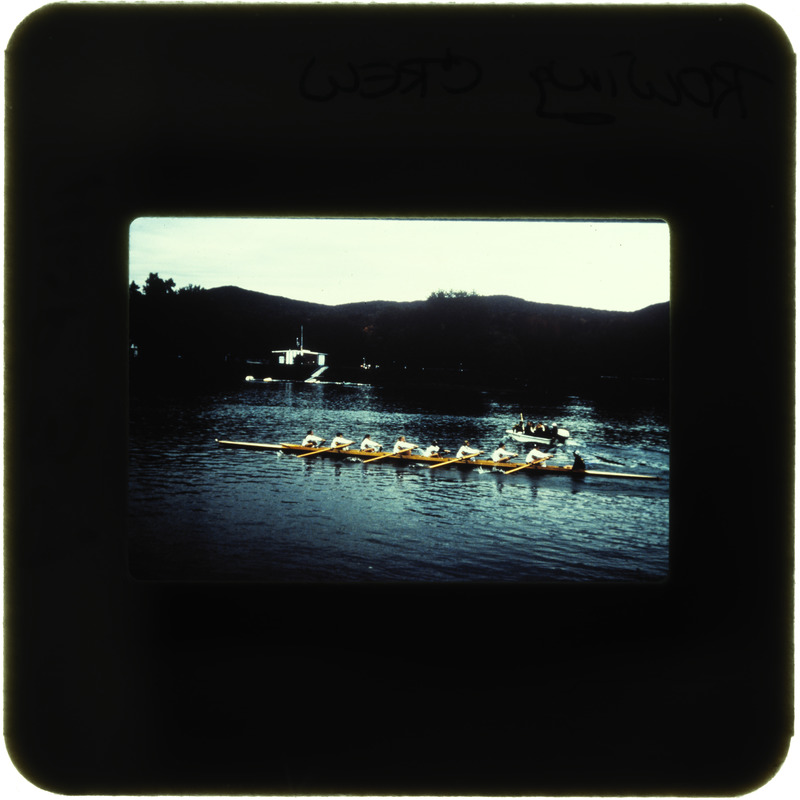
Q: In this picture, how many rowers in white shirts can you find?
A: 8